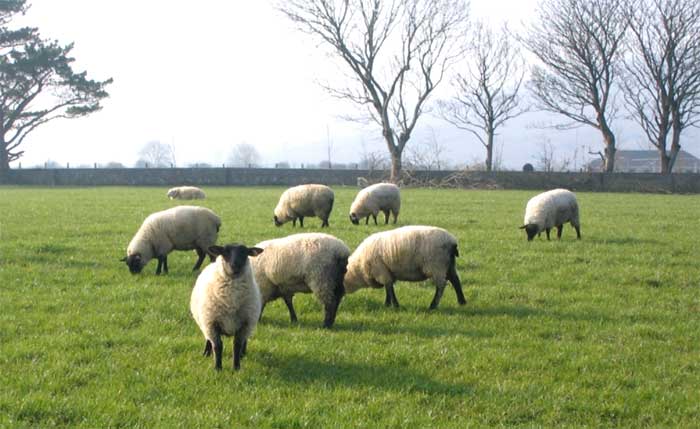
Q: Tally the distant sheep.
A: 4